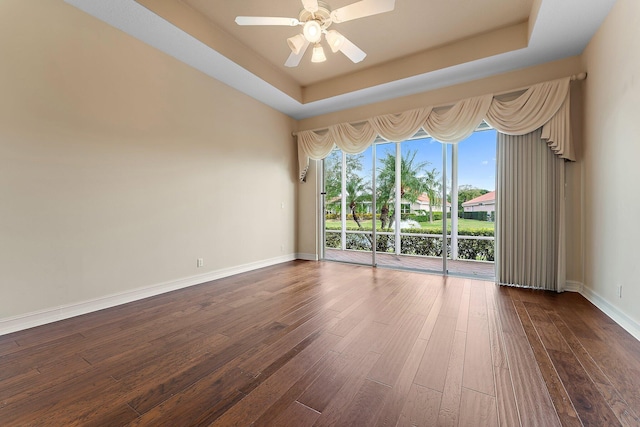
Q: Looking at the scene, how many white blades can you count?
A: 5